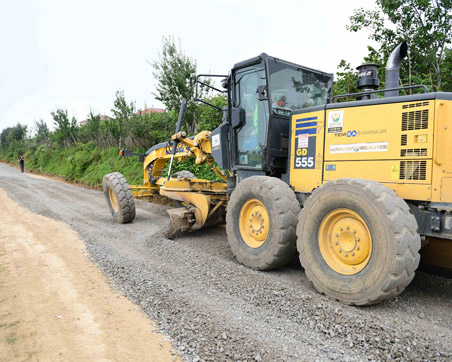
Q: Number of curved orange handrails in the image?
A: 1